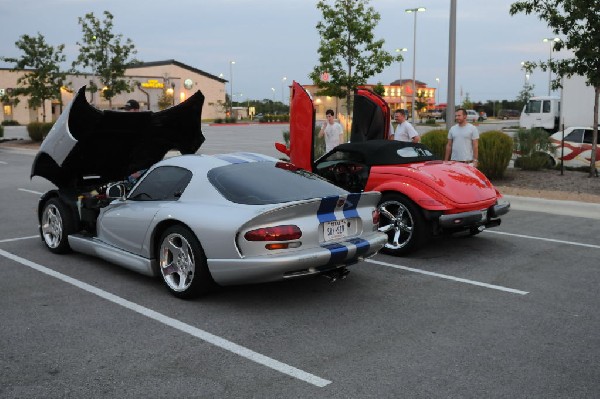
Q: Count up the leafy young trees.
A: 4